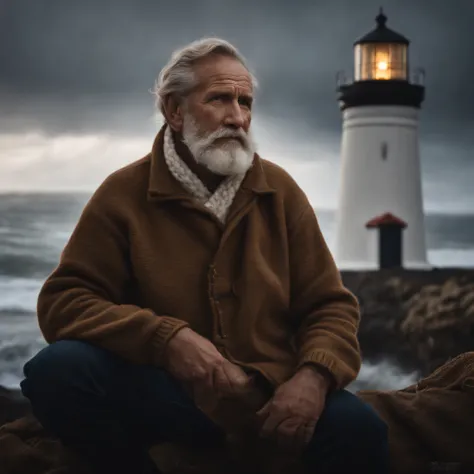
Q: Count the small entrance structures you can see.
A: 1